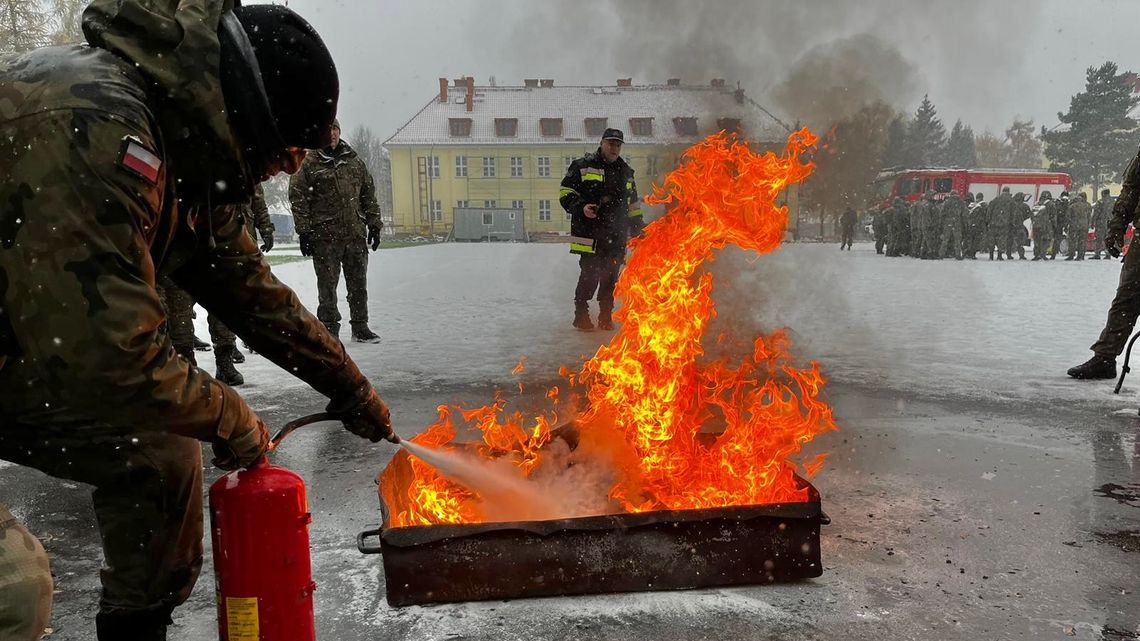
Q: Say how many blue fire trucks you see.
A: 0